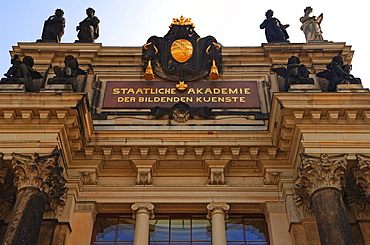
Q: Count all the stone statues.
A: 8